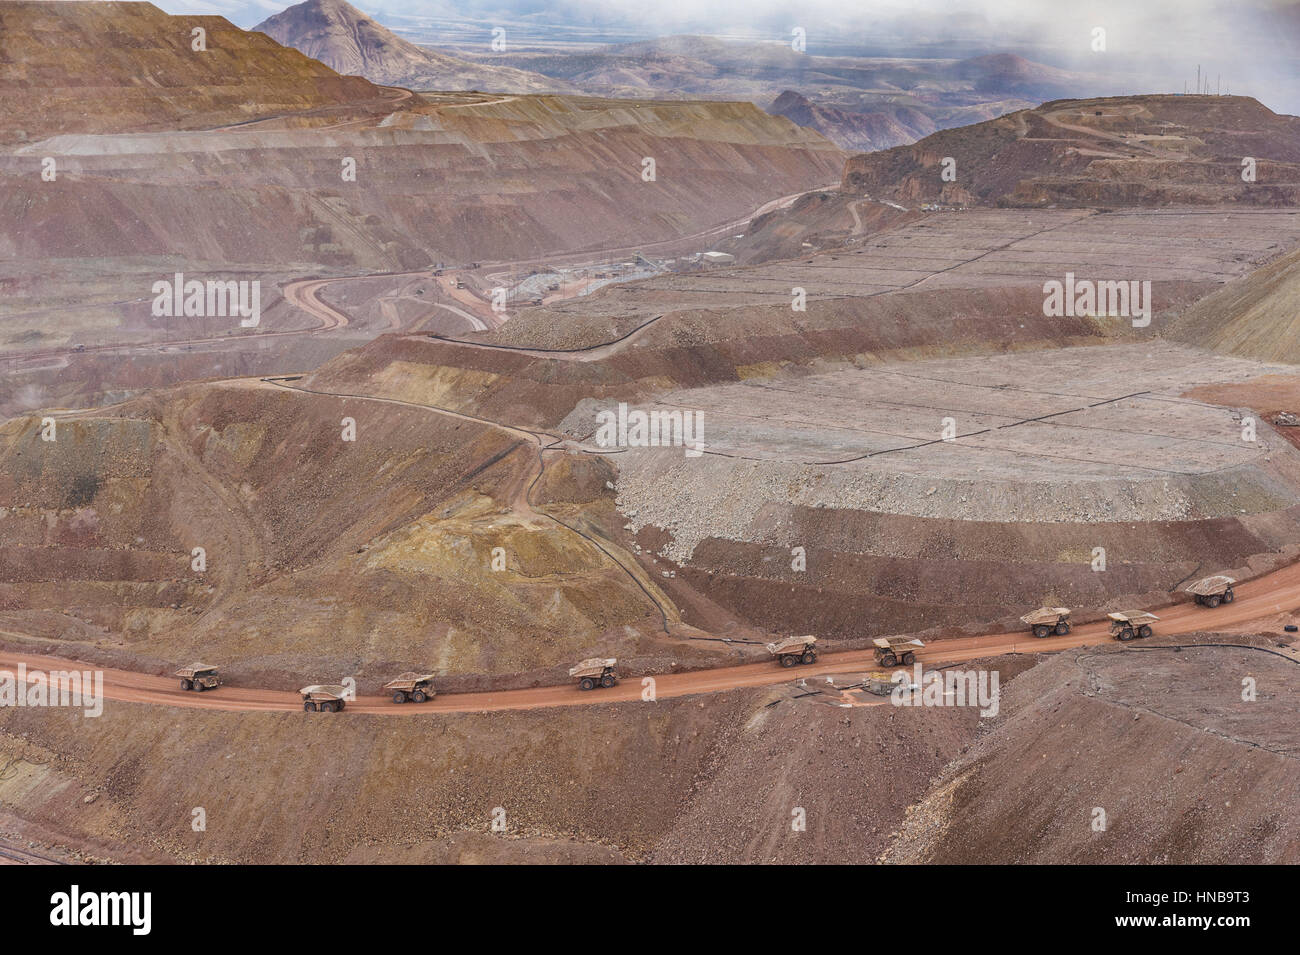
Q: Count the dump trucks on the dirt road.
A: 9